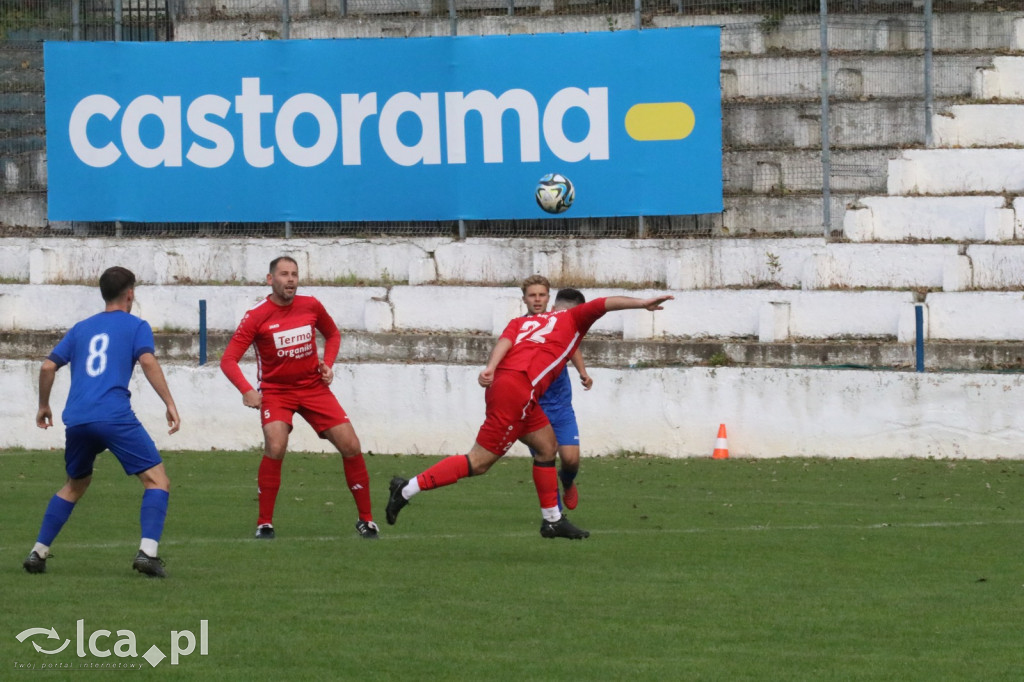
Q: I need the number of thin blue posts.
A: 2